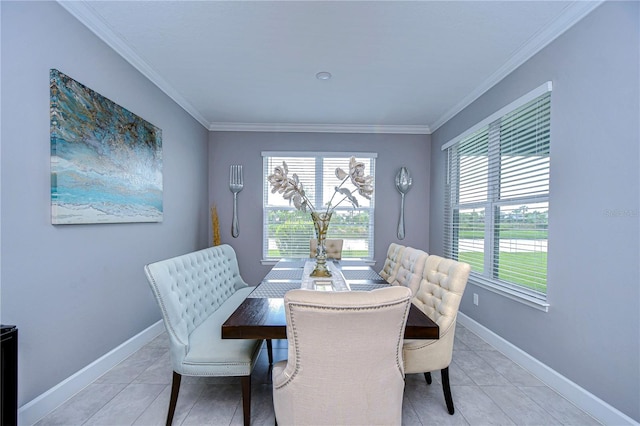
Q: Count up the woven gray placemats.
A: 6